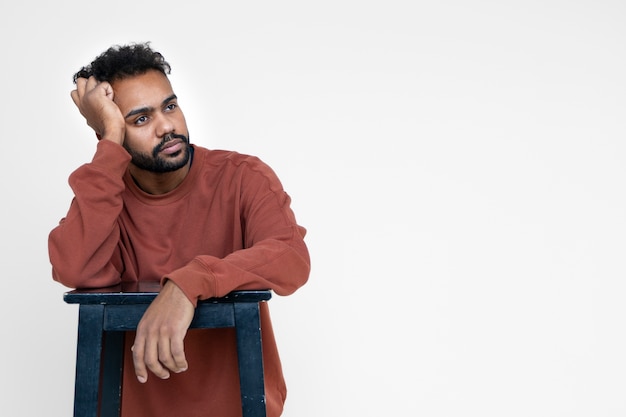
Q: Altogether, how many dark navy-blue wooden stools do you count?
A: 1